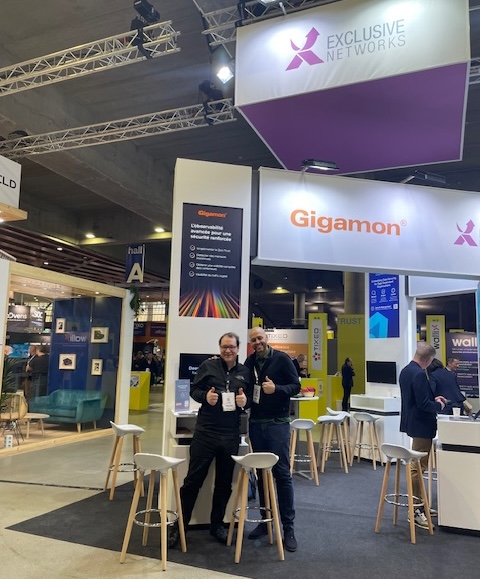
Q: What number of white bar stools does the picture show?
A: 9